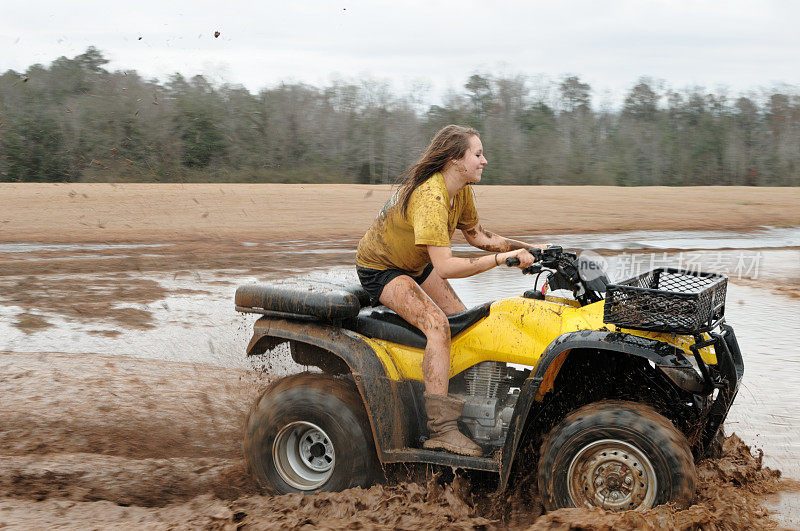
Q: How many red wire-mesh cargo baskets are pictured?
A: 0